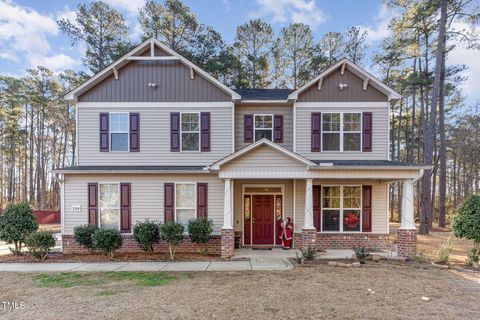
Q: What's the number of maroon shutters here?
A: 14